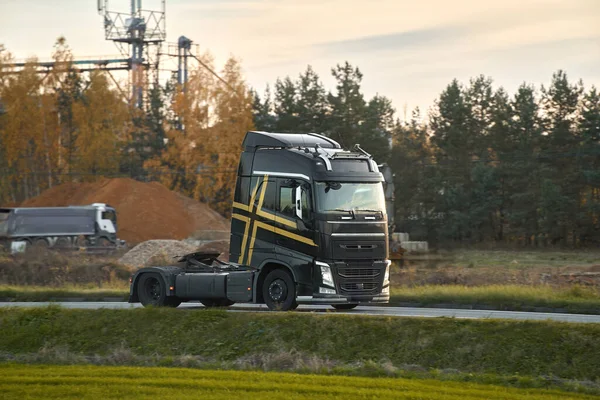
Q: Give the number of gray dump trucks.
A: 1